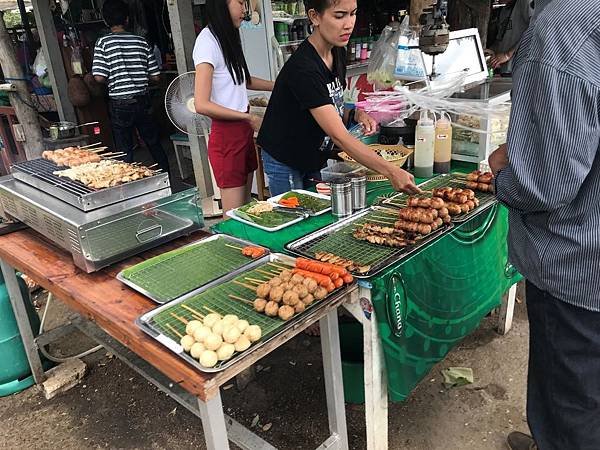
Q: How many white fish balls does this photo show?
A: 14